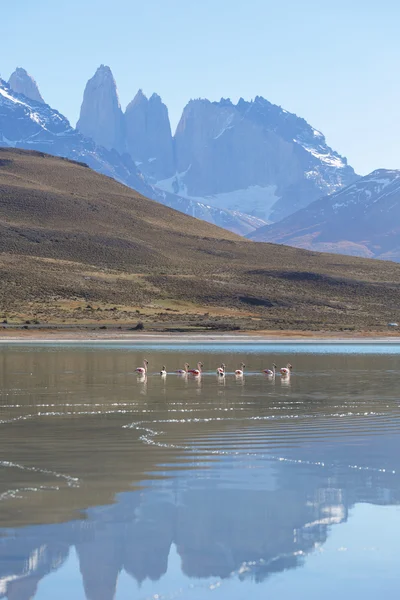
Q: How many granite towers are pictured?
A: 3